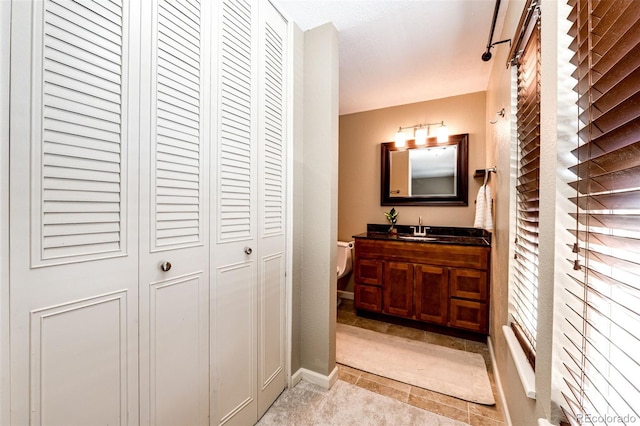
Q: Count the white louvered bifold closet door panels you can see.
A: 4